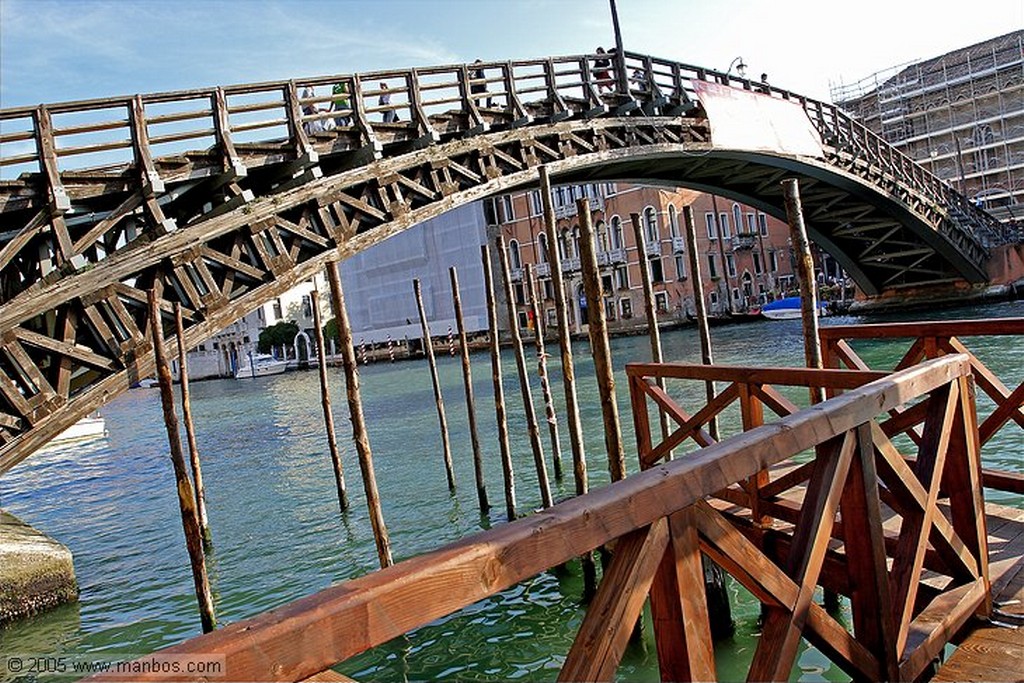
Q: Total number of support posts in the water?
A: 14